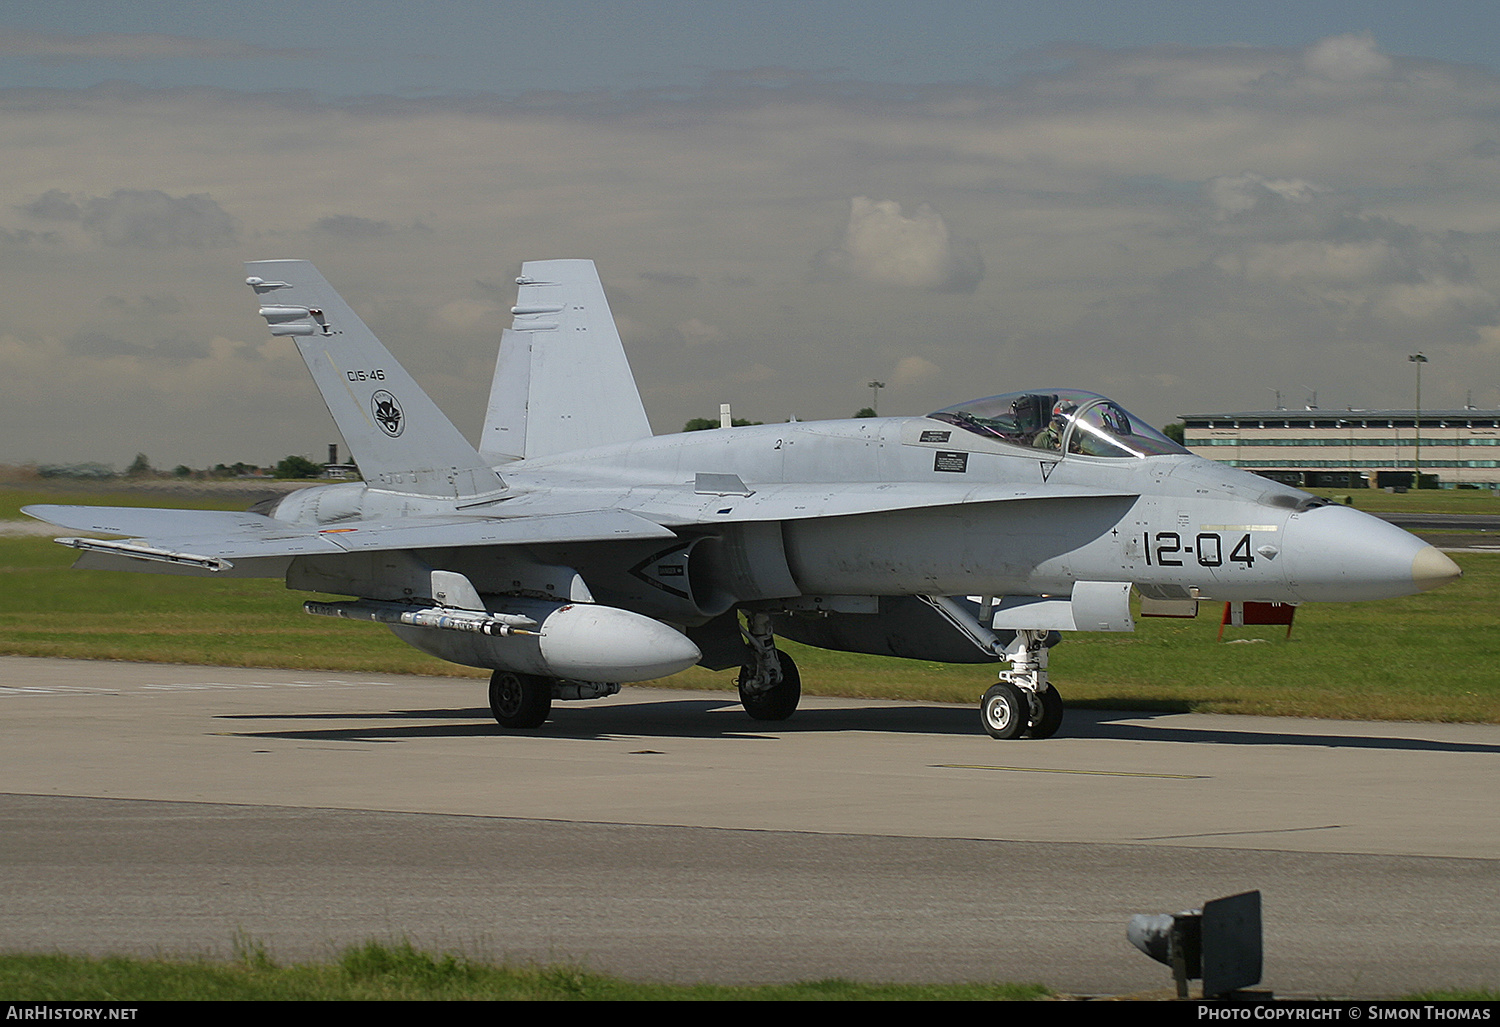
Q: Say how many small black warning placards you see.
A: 2